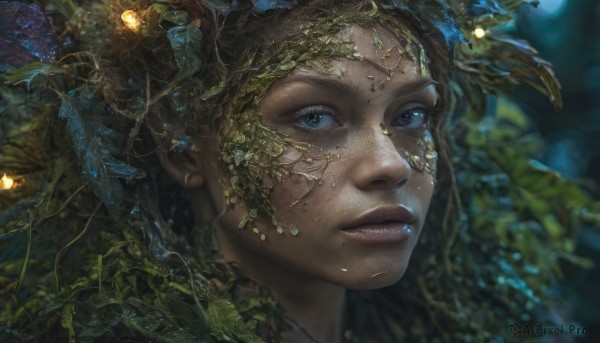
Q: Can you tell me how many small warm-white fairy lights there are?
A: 3